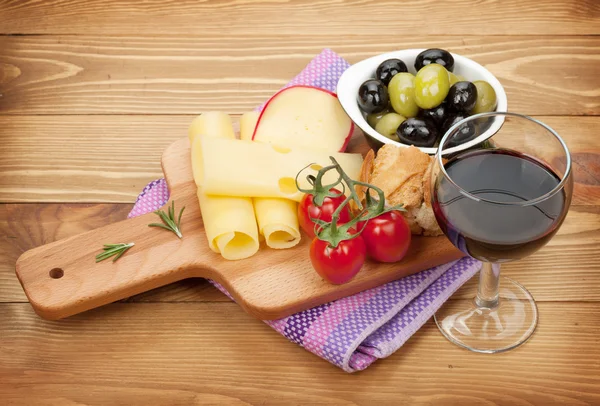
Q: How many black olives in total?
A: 7